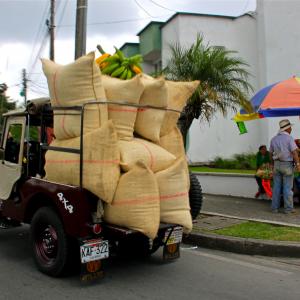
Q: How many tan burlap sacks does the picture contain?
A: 9